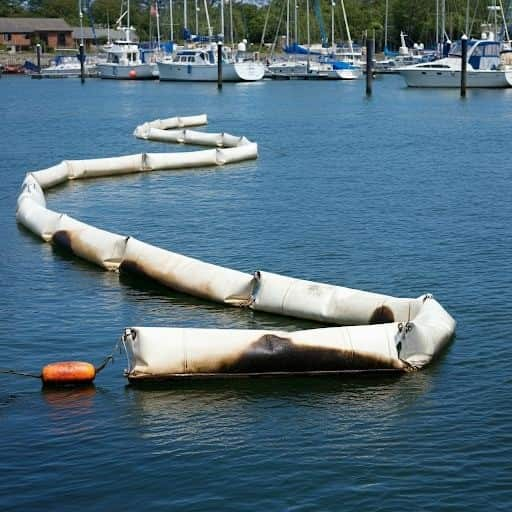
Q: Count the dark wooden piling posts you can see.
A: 5